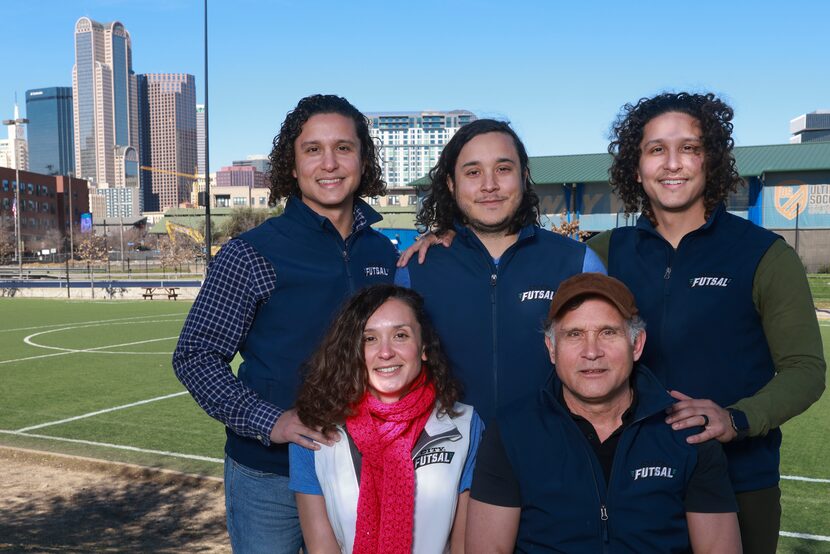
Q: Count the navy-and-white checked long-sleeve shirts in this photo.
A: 1